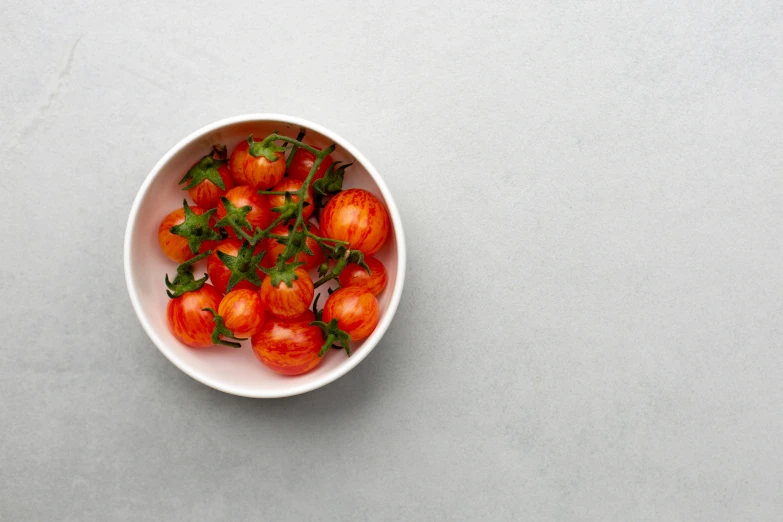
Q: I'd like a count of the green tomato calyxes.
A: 13